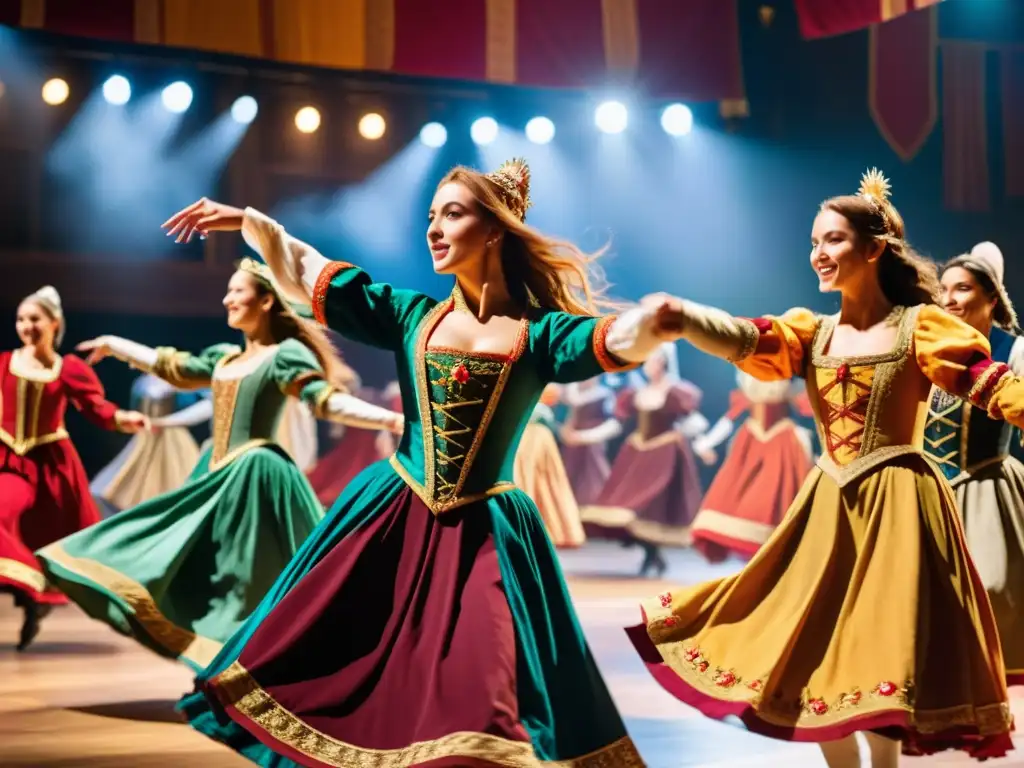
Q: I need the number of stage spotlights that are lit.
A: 11